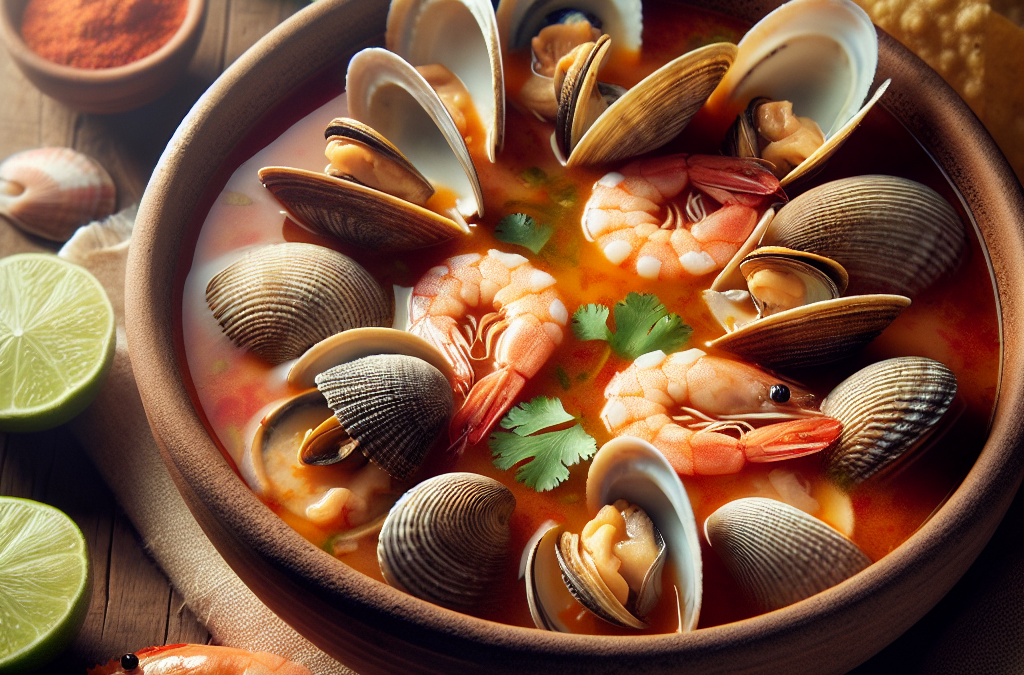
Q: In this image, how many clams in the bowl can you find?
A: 13